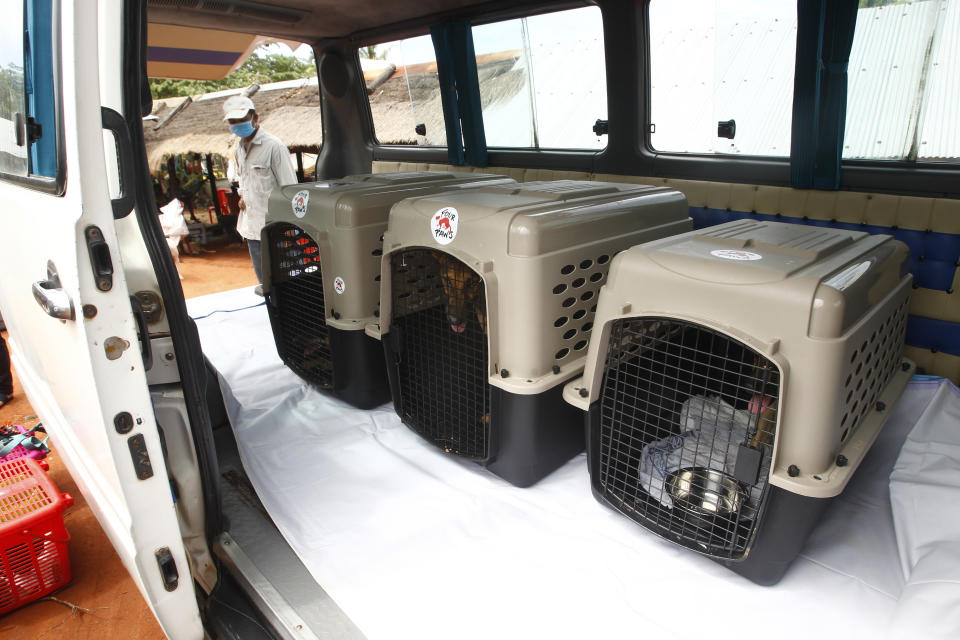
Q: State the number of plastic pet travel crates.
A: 3